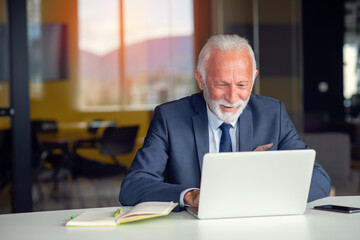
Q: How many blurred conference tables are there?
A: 1